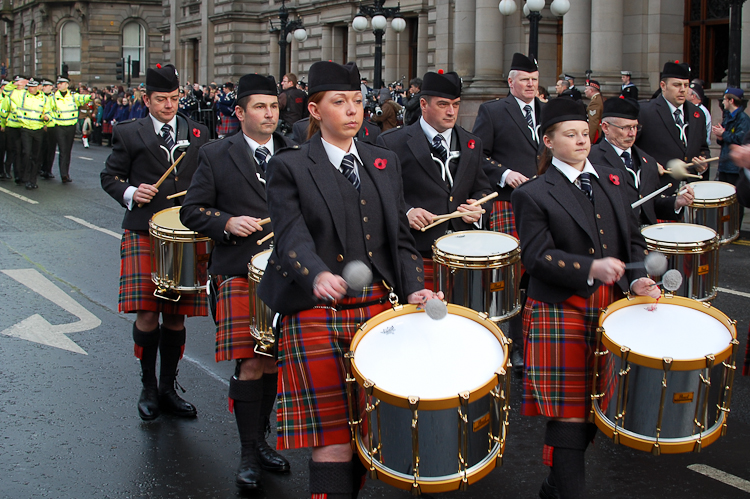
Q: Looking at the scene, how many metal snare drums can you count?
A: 5